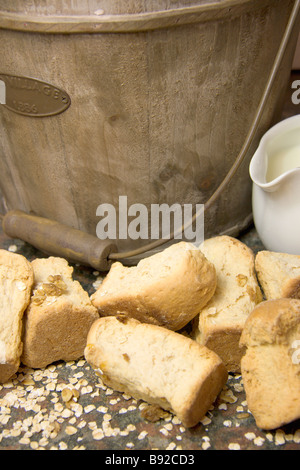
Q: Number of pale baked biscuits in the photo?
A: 7